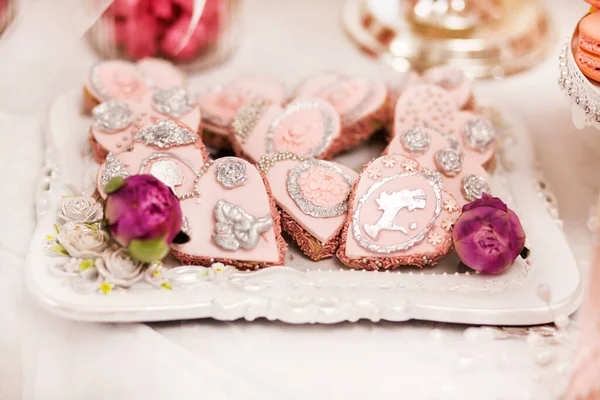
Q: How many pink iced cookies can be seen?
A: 12